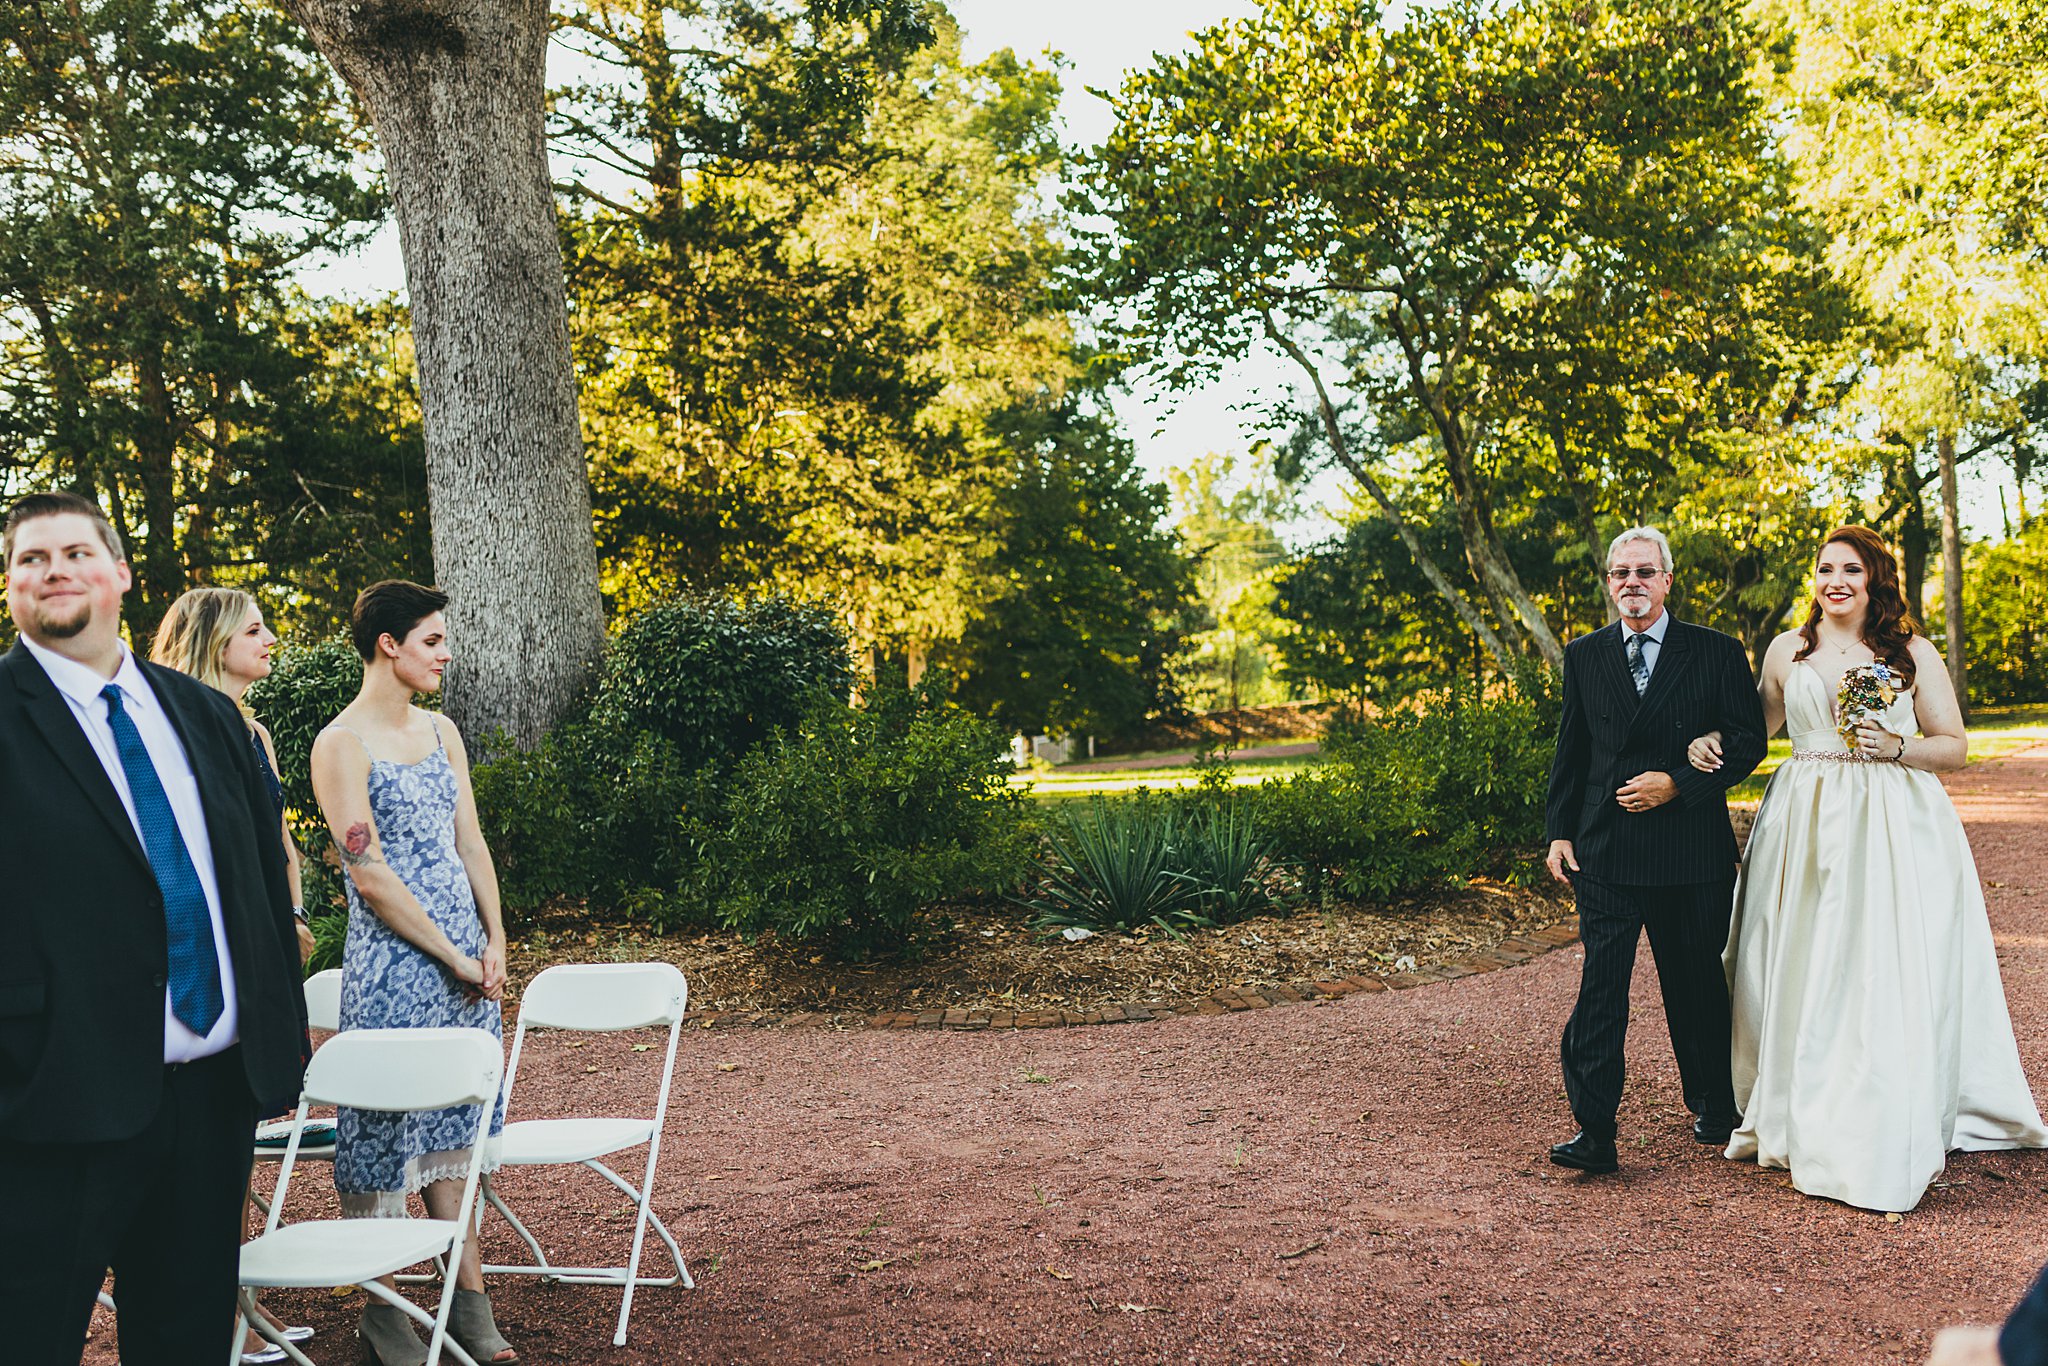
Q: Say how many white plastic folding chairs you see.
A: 3